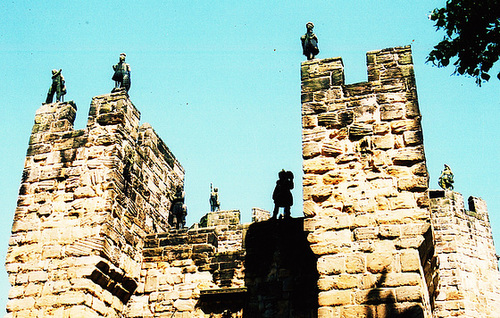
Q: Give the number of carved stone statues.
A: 7